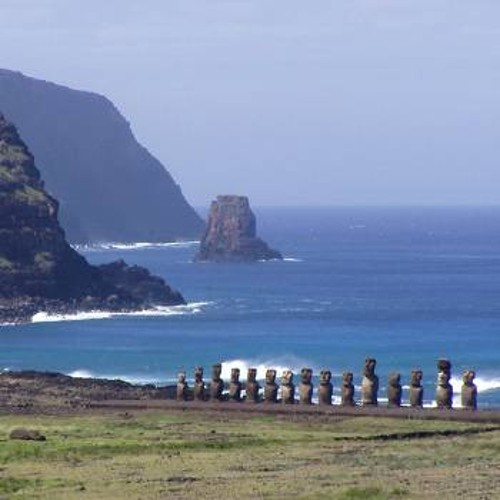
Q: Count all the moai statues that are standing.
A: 15